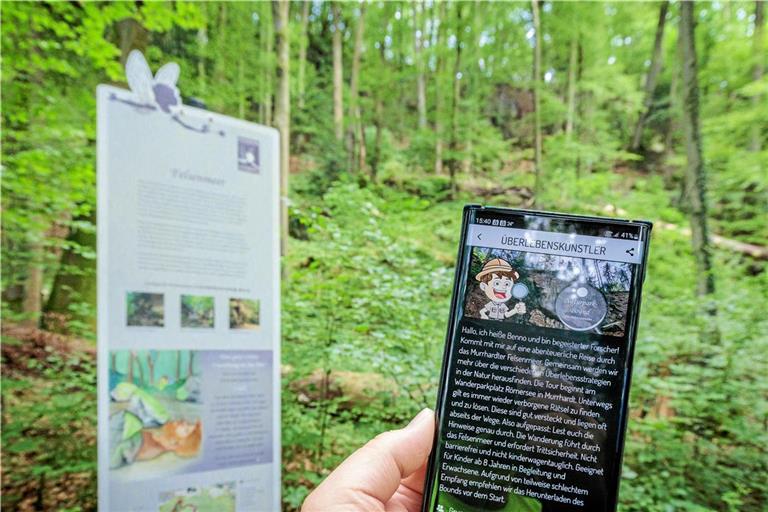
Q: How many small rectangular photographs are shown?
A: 3